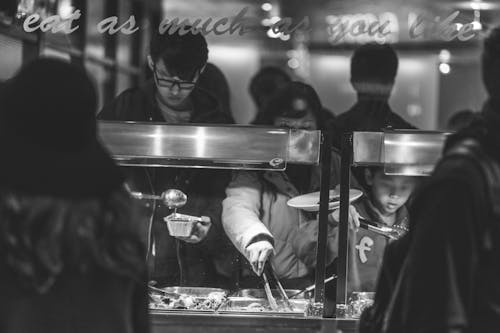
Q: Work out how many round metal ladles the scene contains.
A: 1